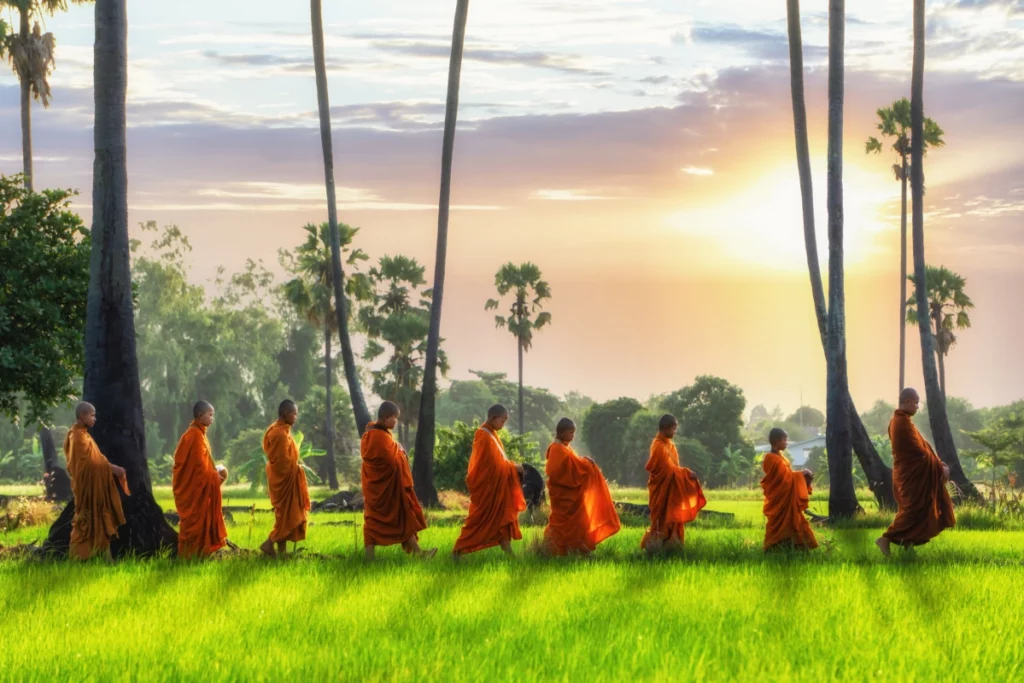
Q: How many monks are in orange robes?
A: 9